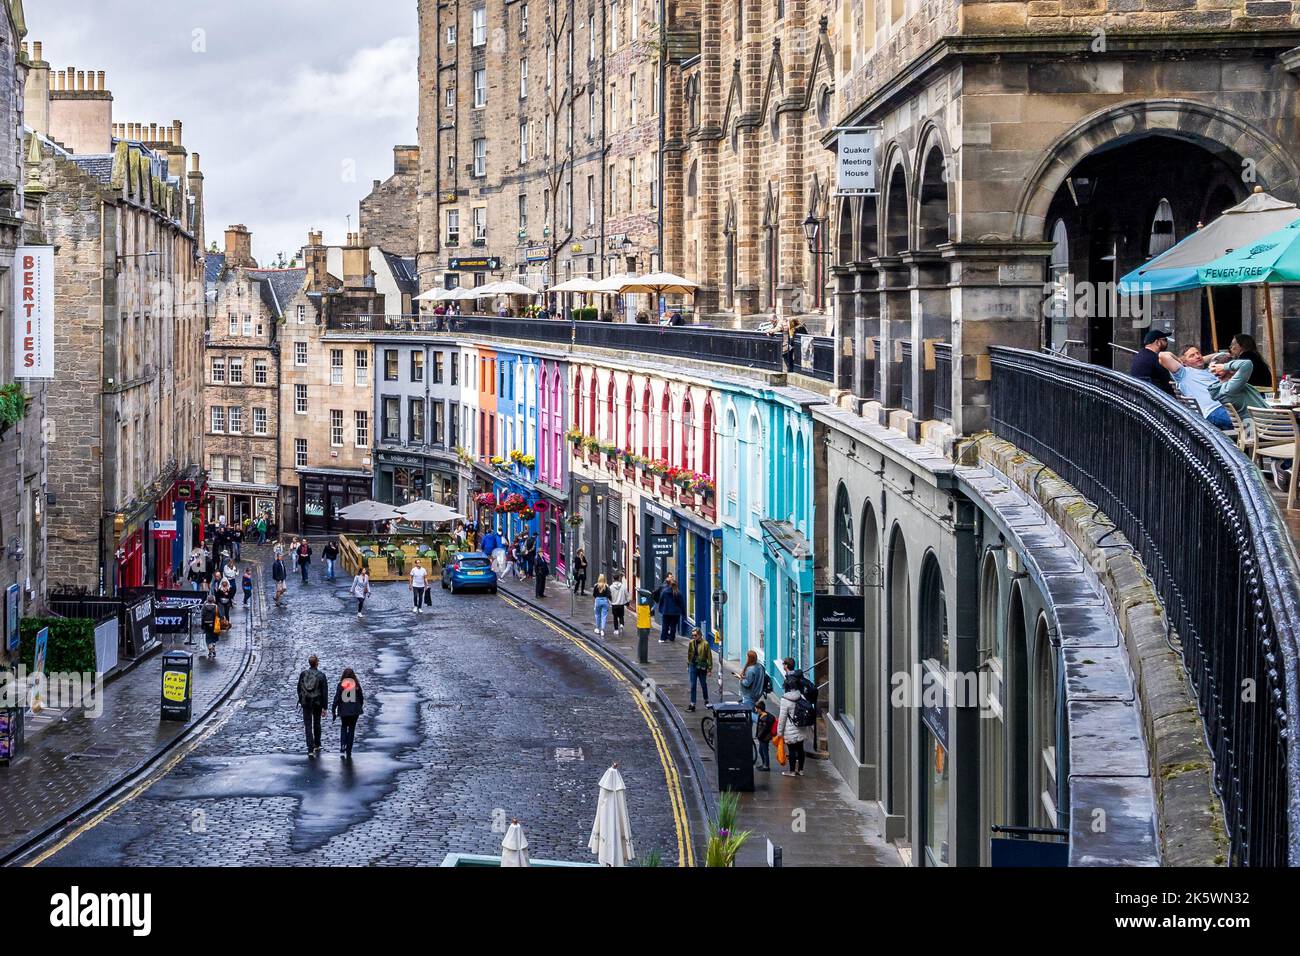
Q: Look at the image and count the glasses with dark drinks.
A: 0